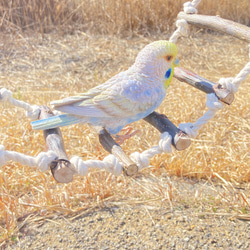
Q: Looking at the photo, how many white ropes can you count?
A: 2